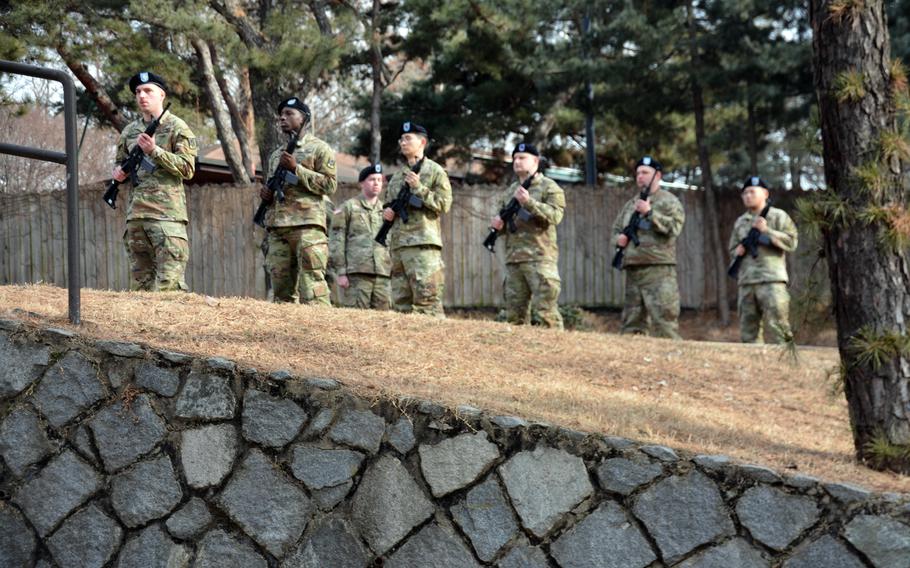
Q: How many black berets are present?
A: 7